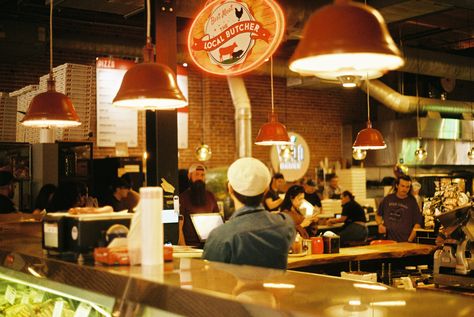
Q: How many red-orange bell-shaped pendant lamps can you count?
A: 5